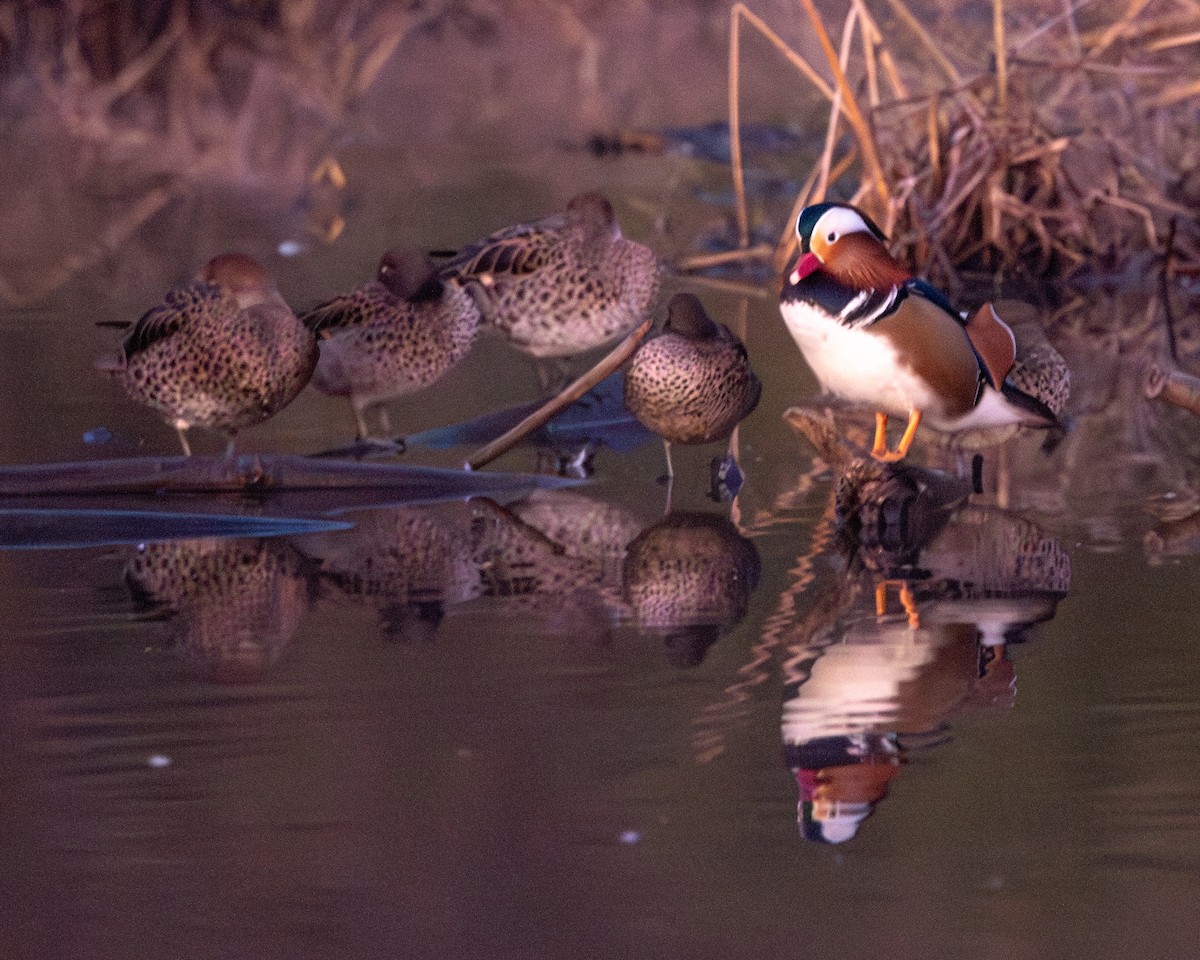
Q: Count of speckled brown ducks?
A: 5